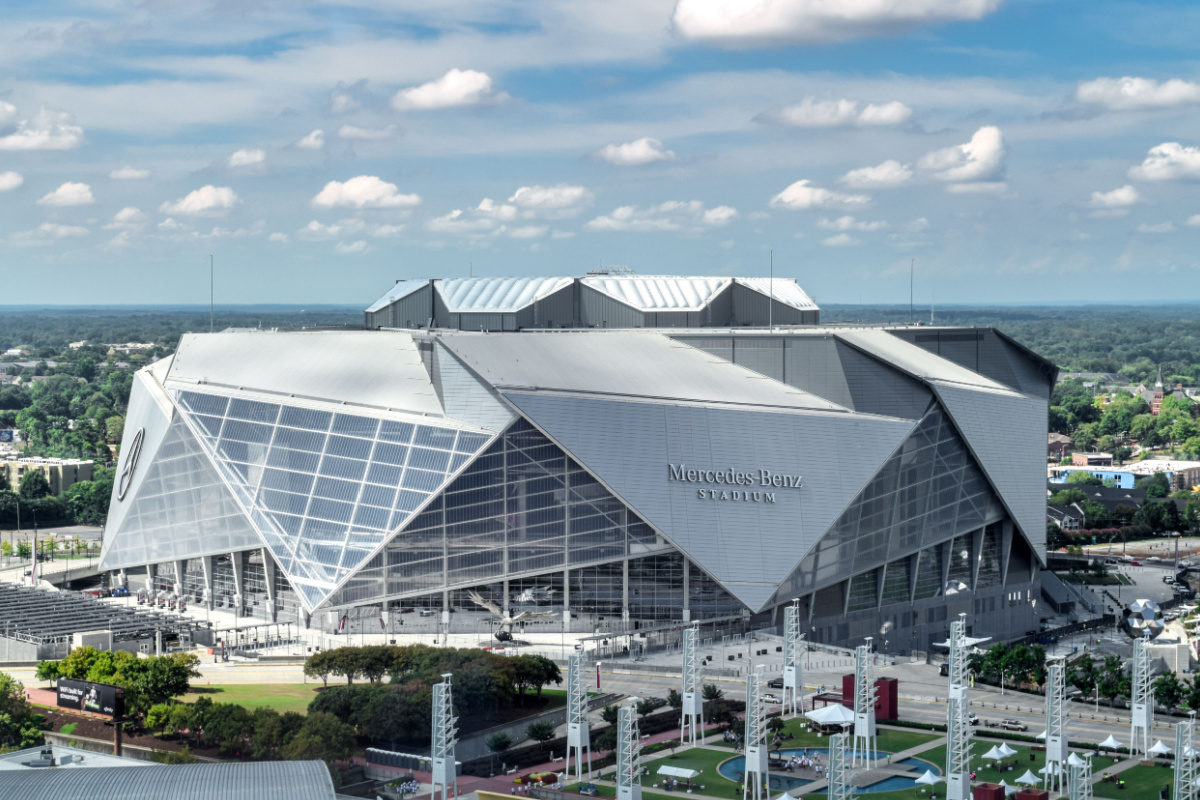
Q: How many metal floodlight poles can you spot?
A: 14